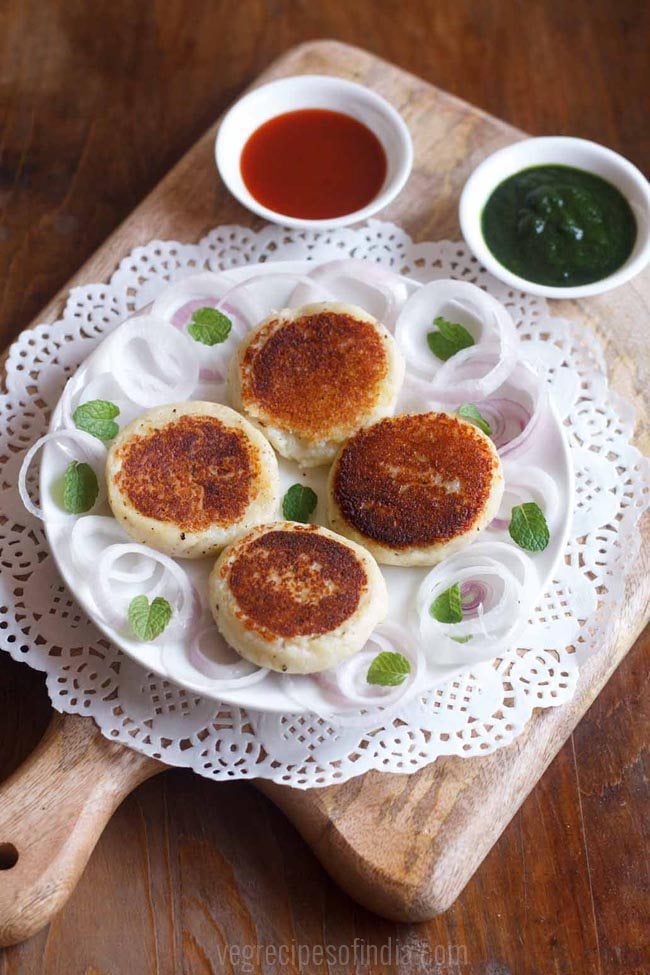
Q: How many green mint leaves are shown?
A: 10